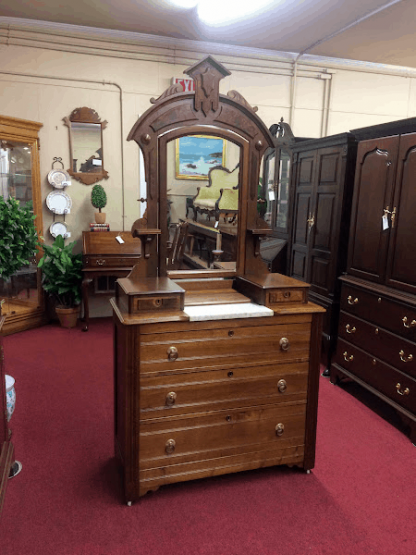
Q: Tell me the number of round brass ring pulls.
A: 6